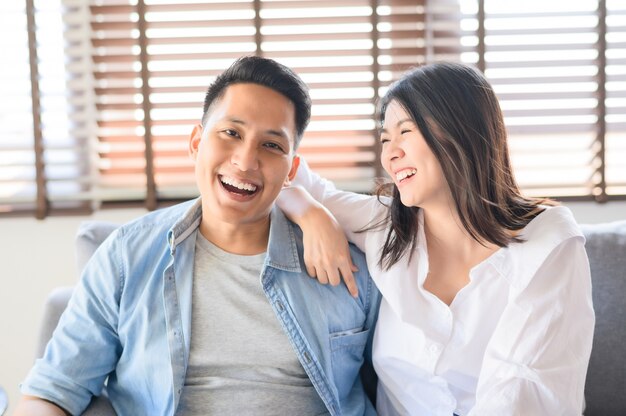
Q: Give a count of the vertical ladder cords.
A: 6